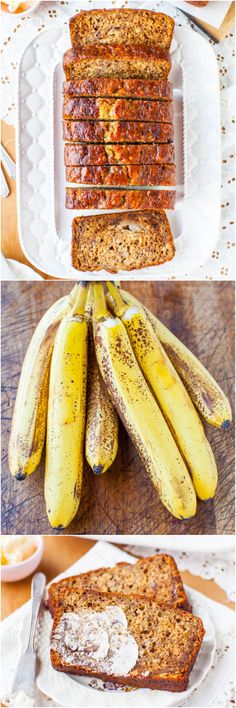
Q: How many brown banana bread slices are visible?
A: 11